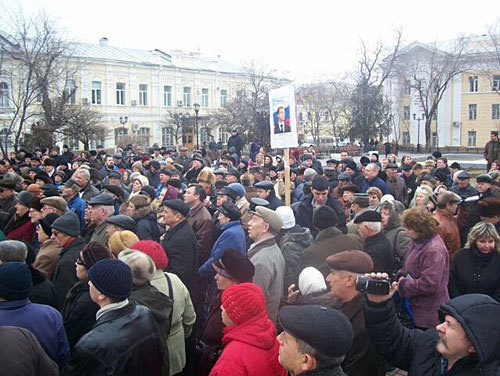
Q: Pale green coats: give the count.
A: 1